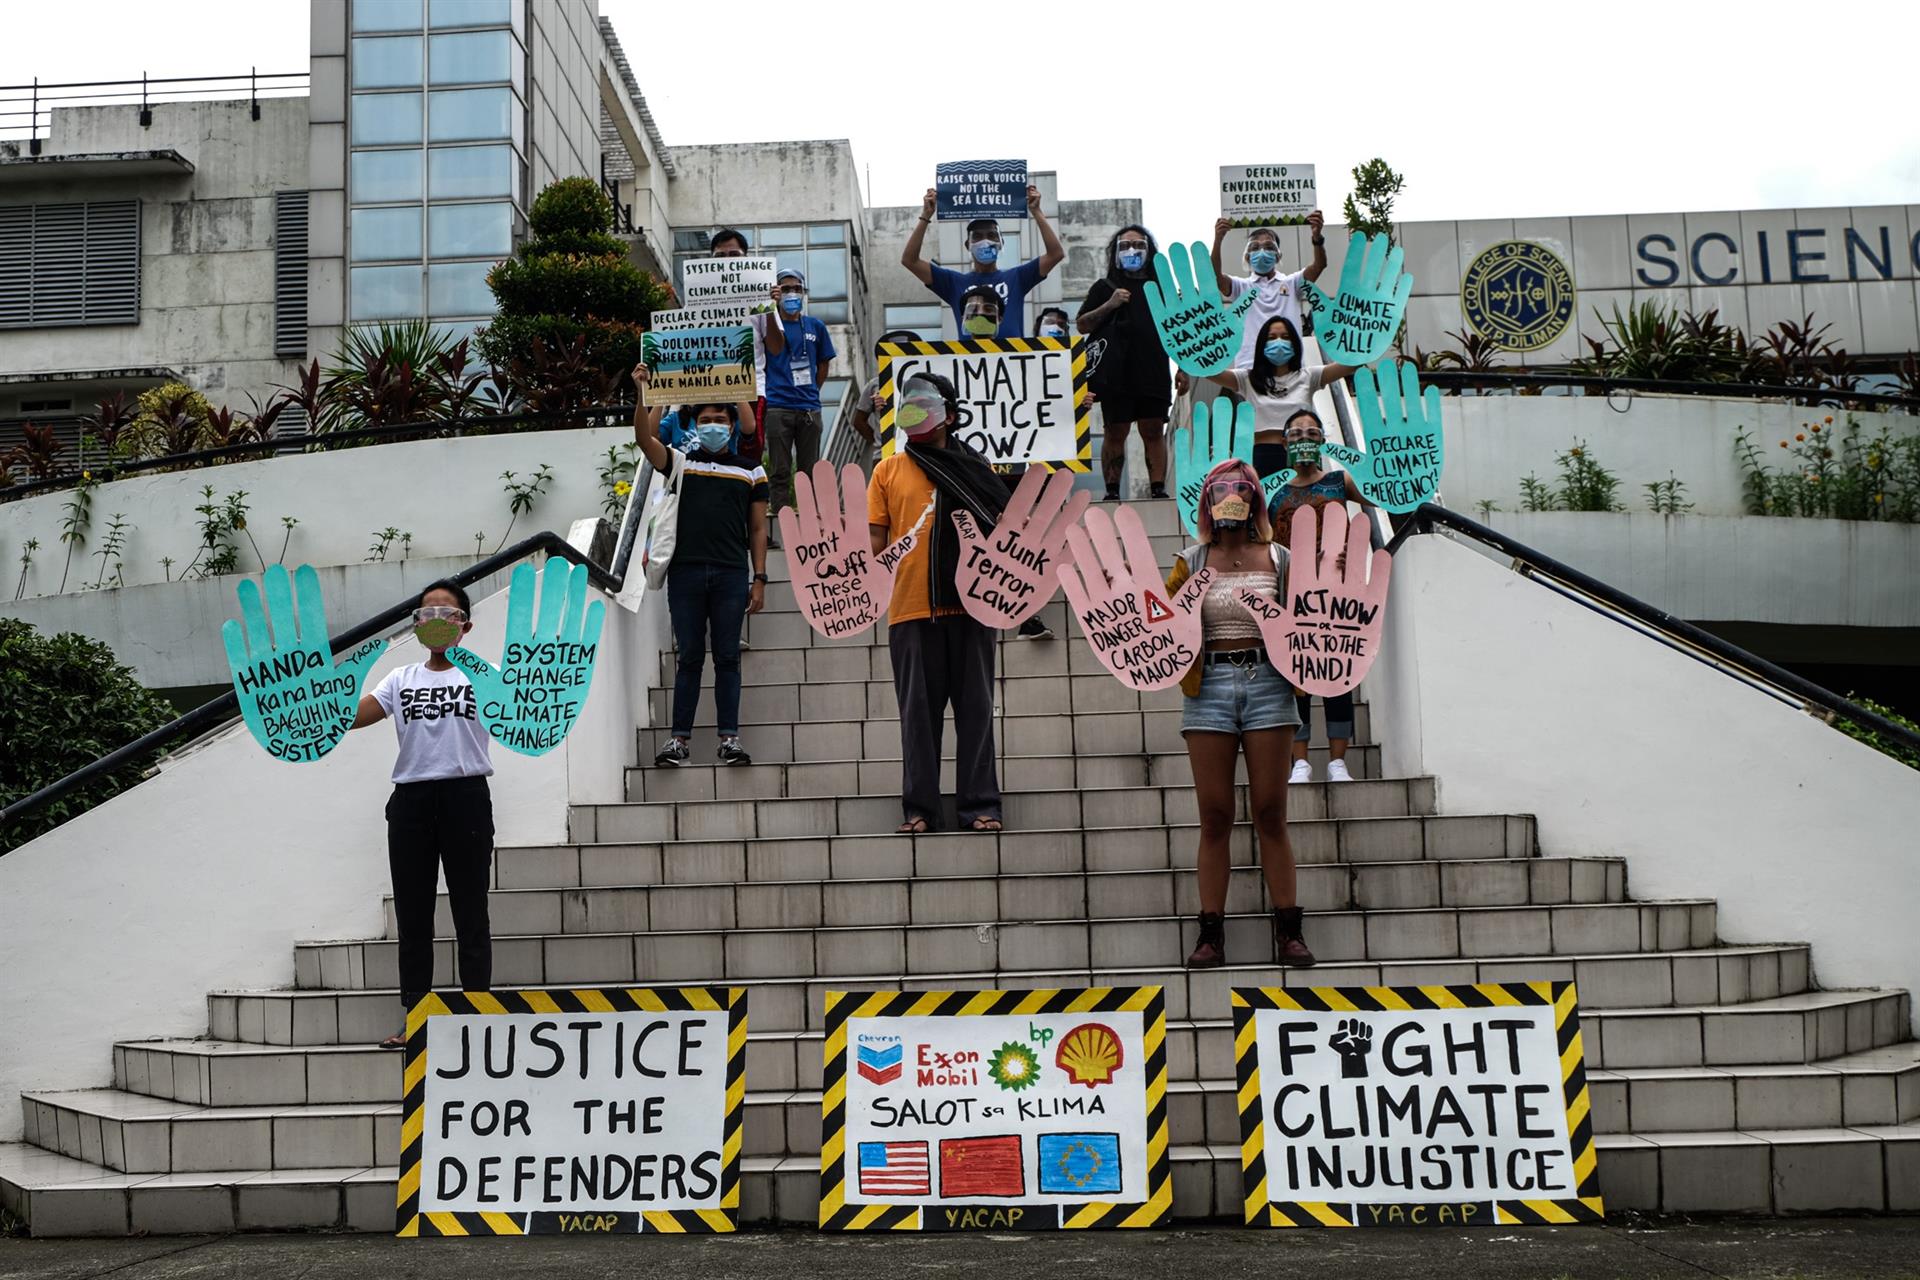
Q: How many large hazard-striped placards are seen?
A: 4